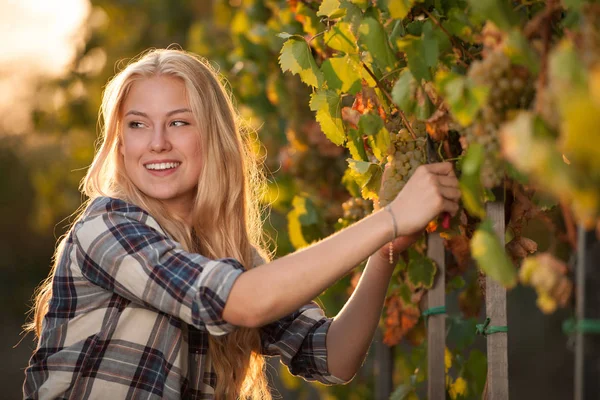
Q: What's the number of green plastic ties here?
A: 3